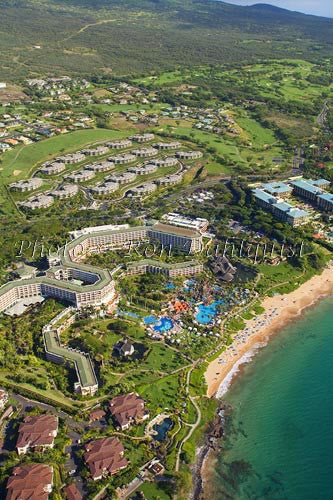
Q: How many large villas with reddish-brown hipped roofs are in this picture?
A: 4